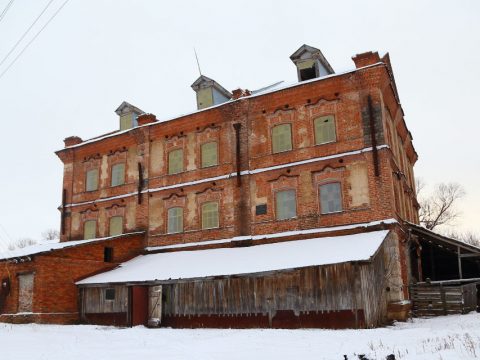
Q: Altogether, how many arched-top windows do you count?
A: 12